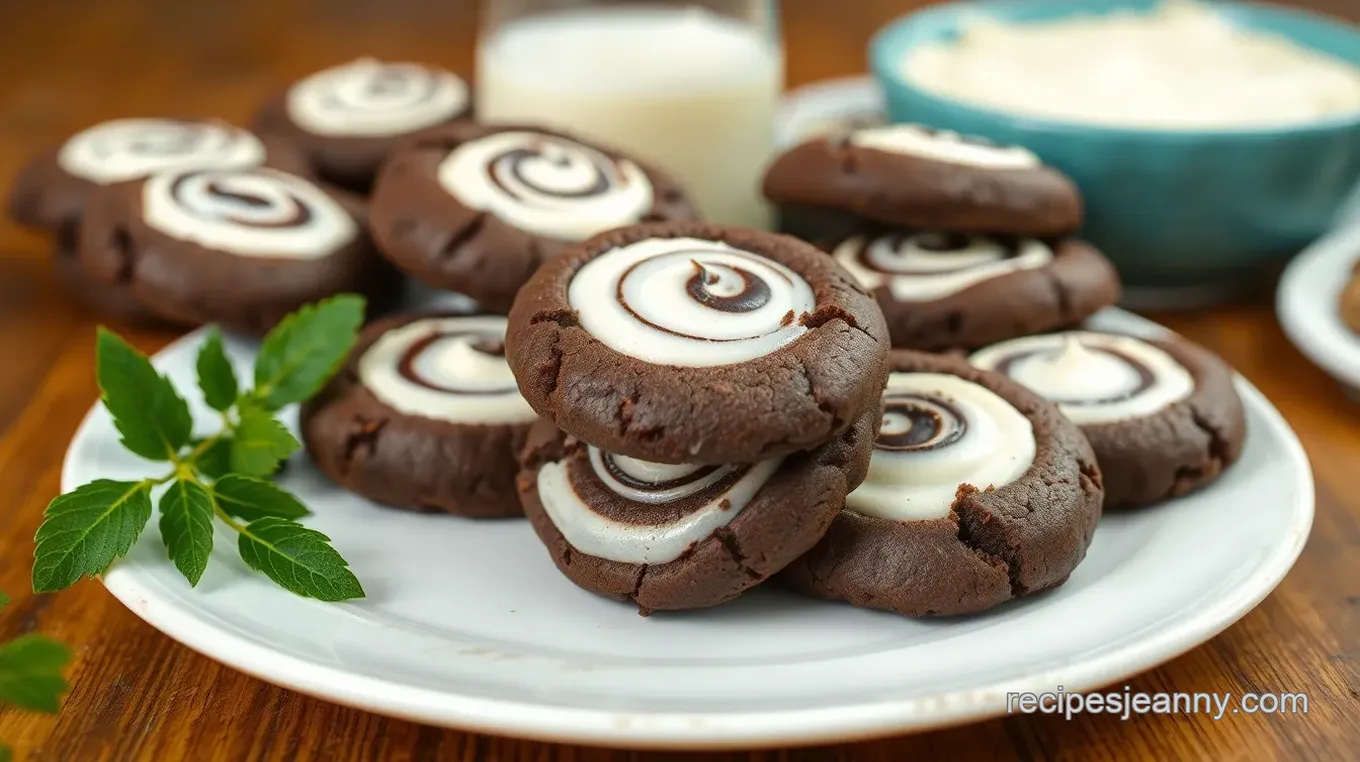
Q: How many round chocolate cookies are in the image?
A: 11